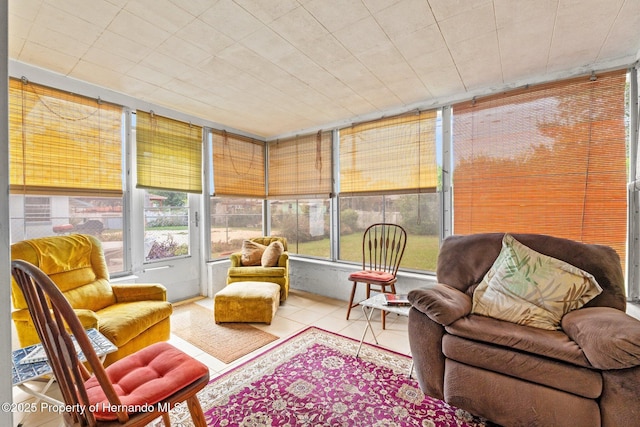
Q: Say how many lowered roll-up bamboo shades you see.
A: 6